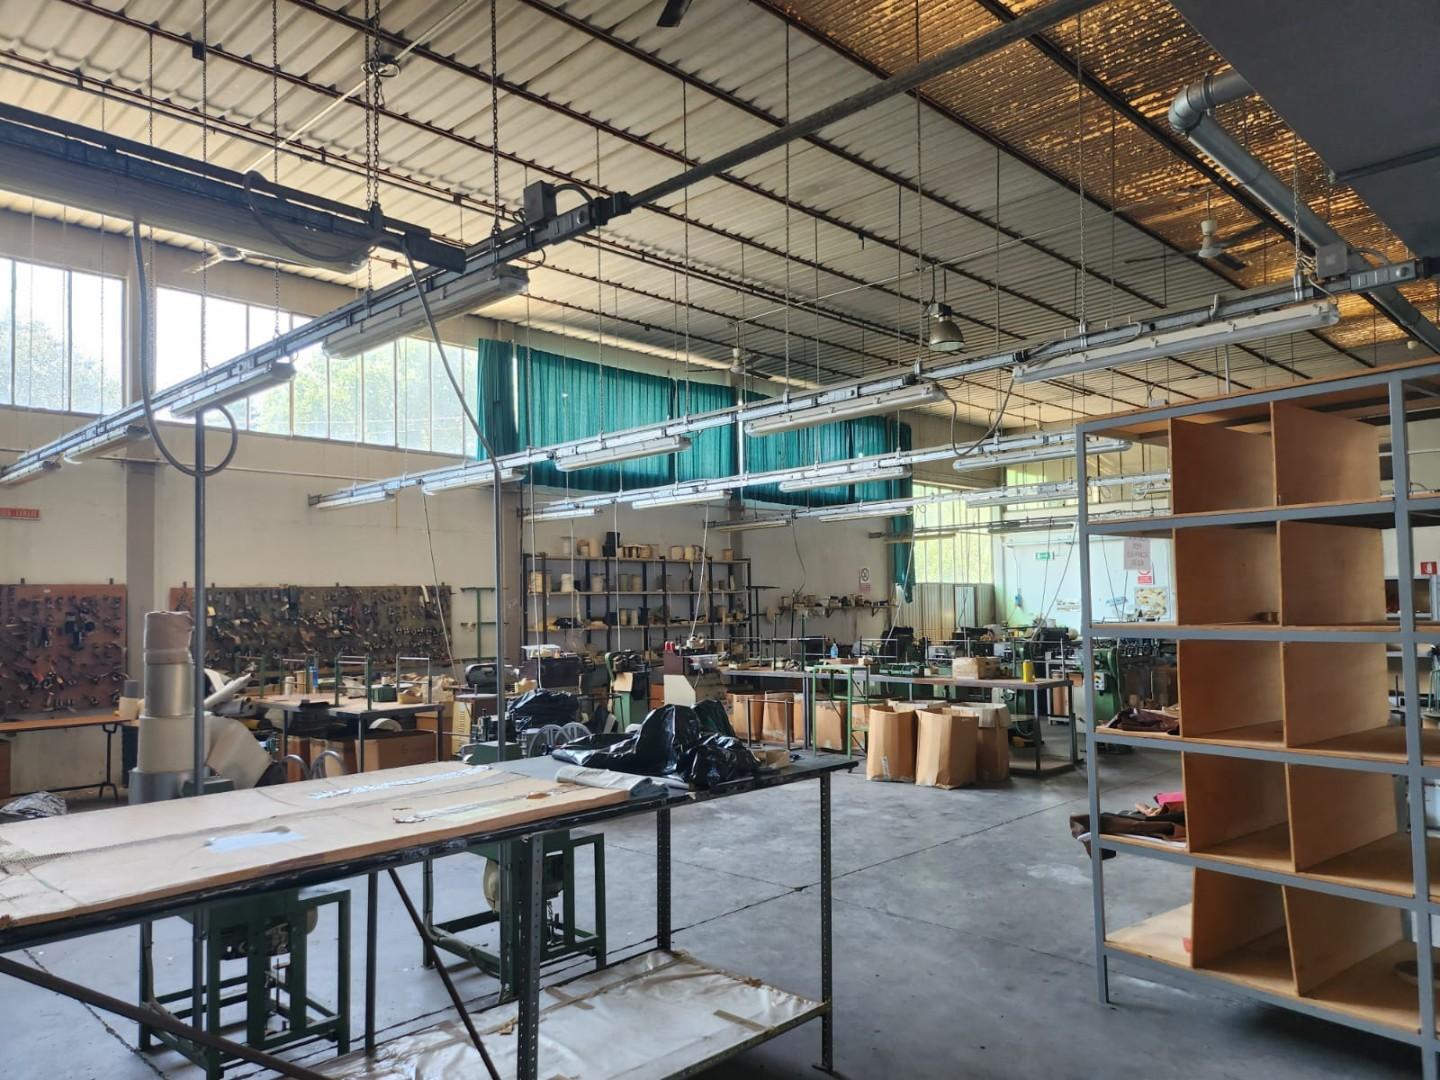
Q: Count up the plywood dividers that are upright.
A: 10